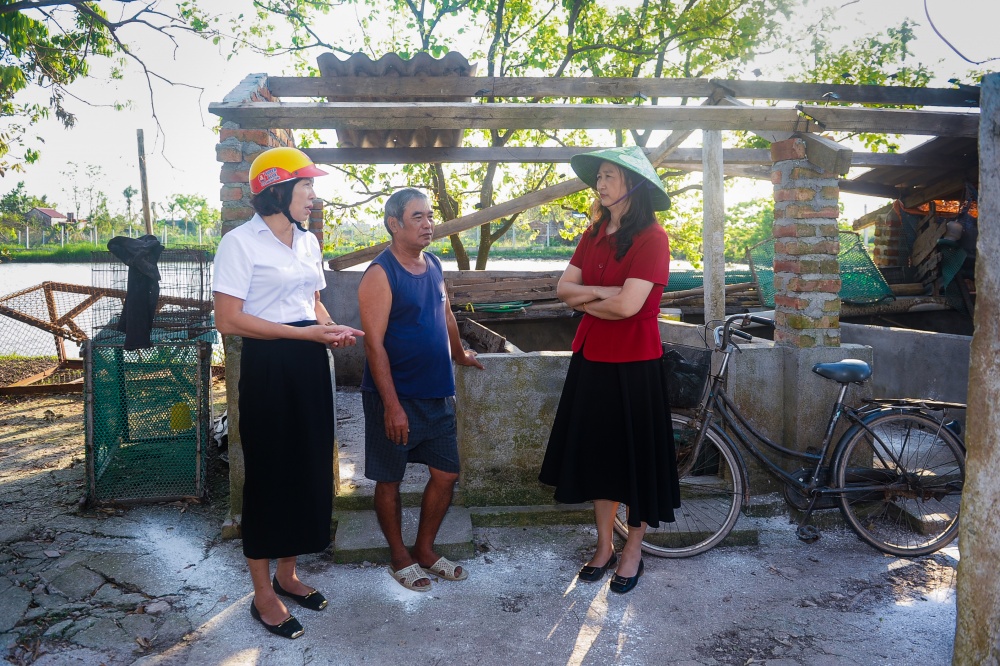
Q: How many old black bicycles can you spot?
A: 1